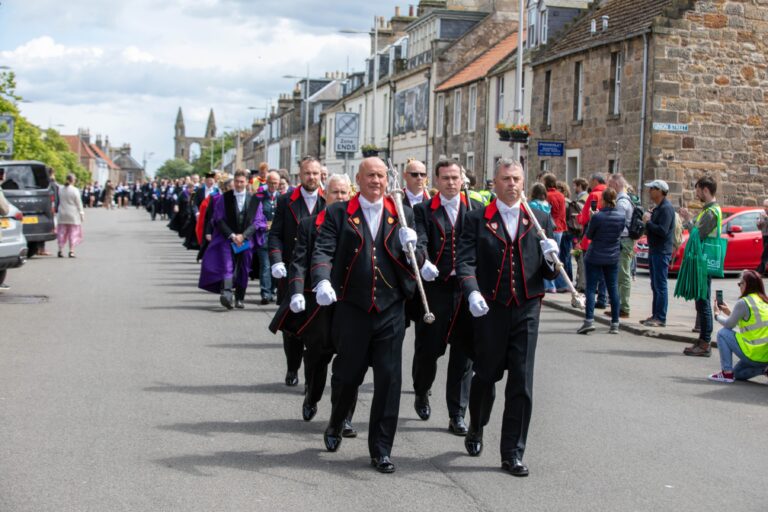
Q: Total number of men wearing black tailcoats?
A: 6